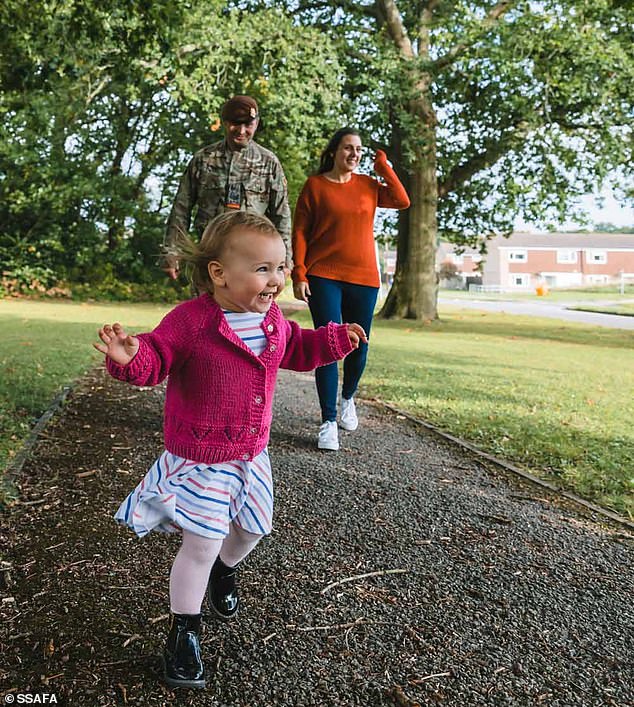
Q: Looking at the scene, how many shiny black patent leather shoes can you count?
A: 2